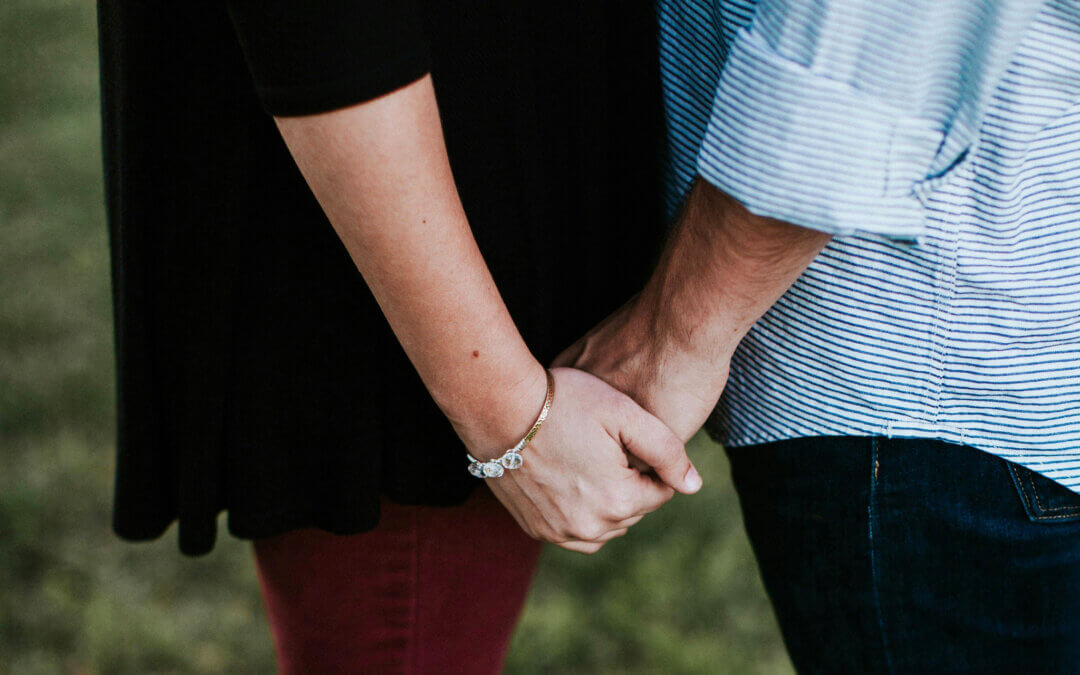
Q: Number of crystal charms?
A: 3